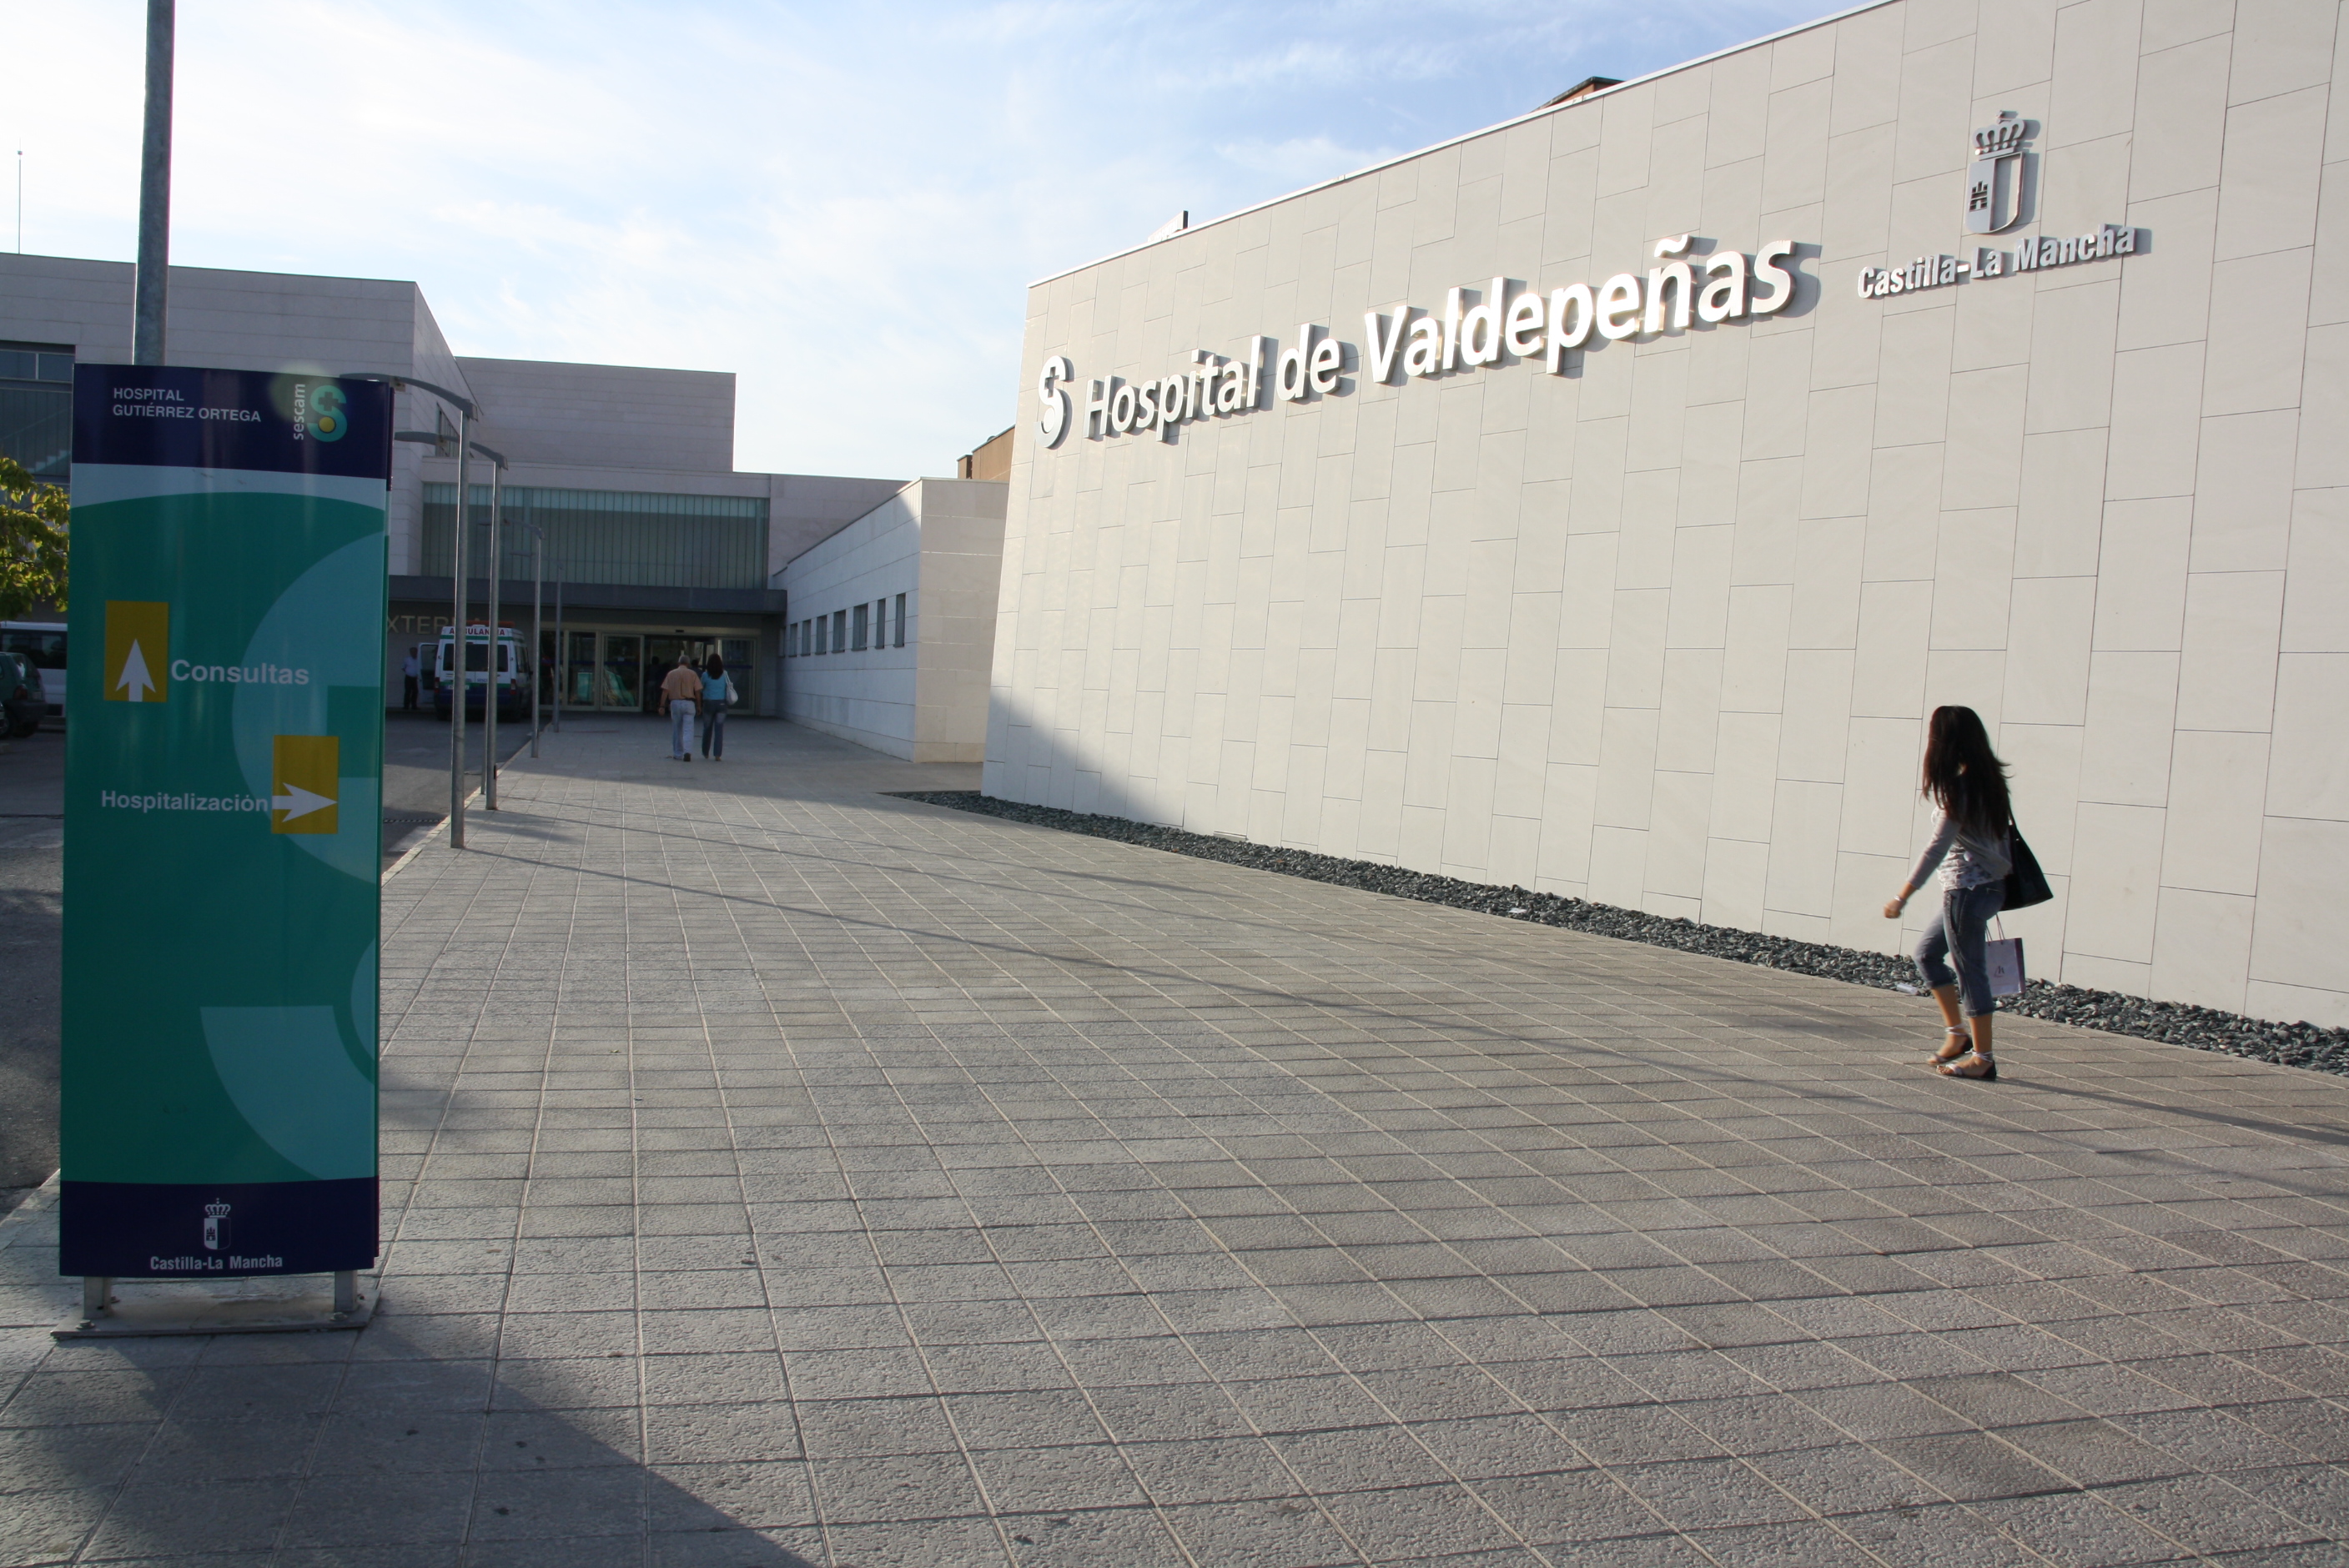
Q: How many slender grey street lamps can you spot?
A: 4